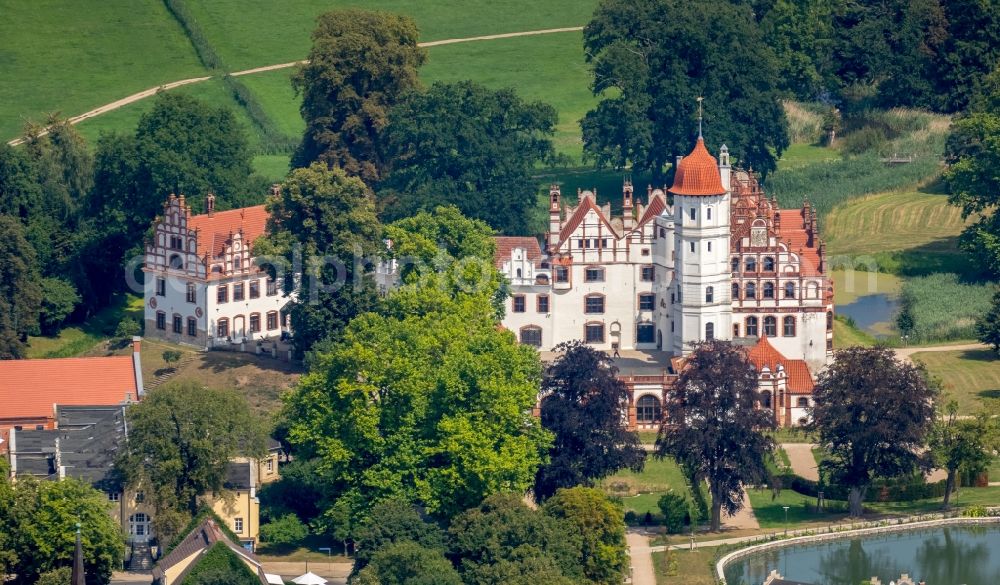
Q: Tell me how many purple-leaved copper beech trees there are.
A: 3